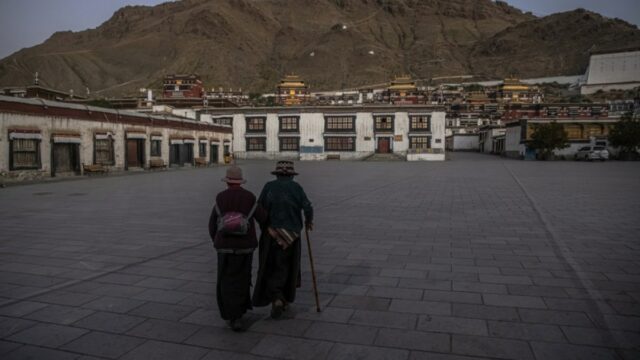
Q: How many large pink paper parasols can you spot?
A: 0